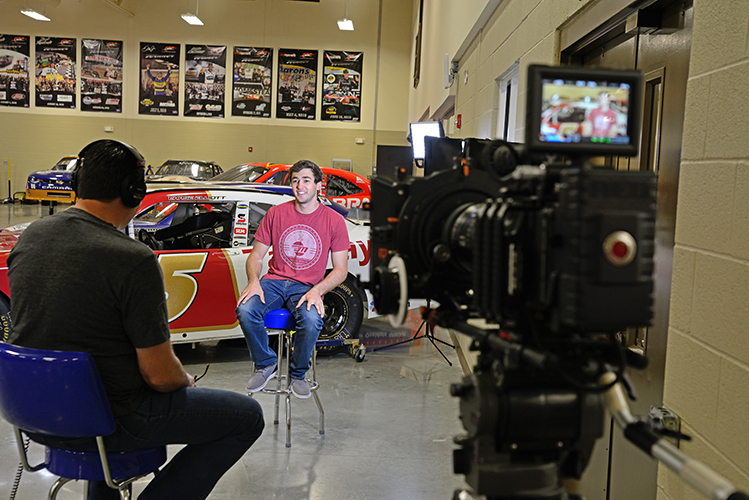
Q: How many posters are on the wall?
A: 8